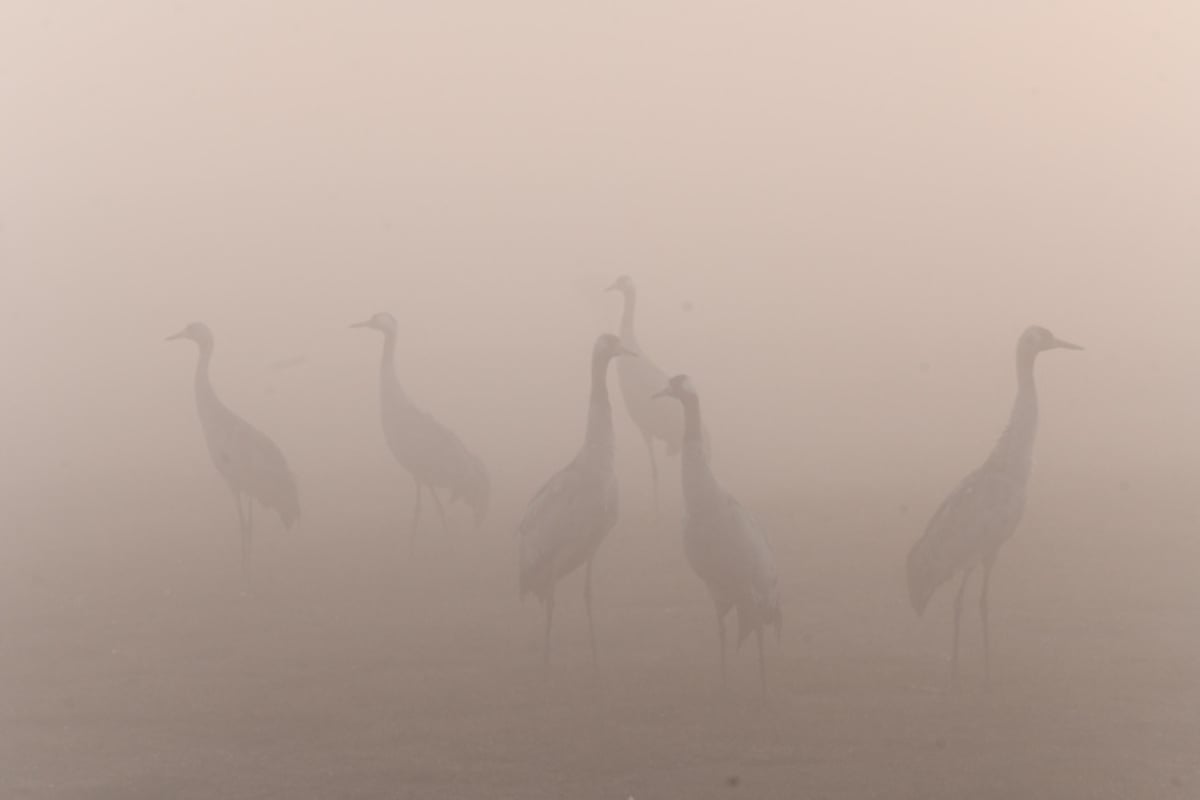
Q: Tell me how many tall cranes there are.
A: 6